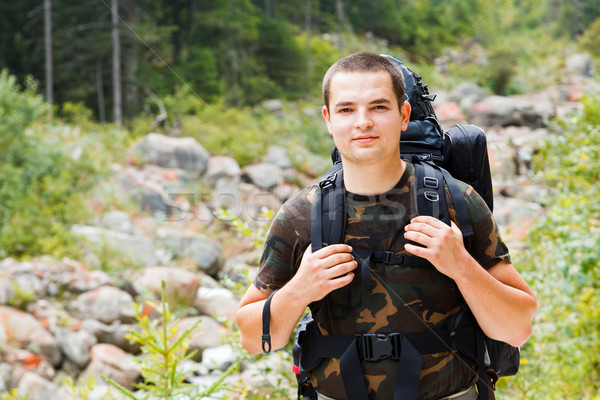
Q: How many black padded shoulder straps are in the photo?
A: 2